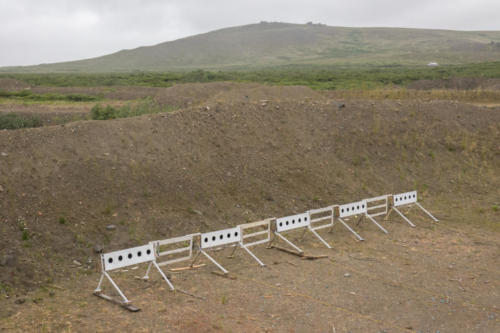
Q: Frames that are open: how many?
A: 4